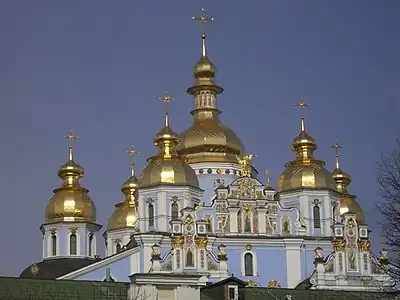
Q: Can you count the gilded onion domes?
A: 6